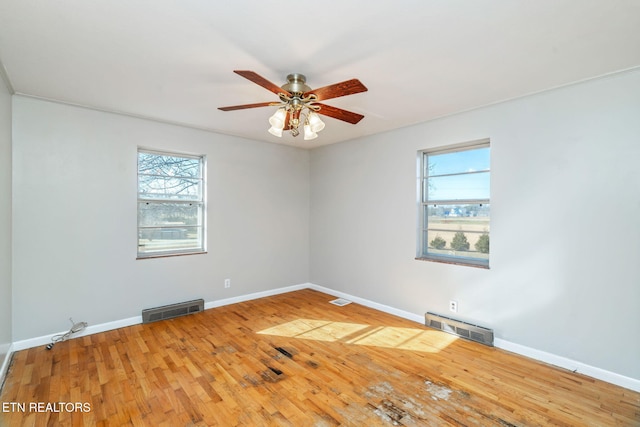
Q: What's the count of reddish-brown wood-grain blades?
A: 5